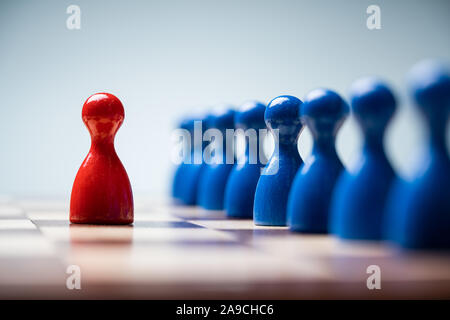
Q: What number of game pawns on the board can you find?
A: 9